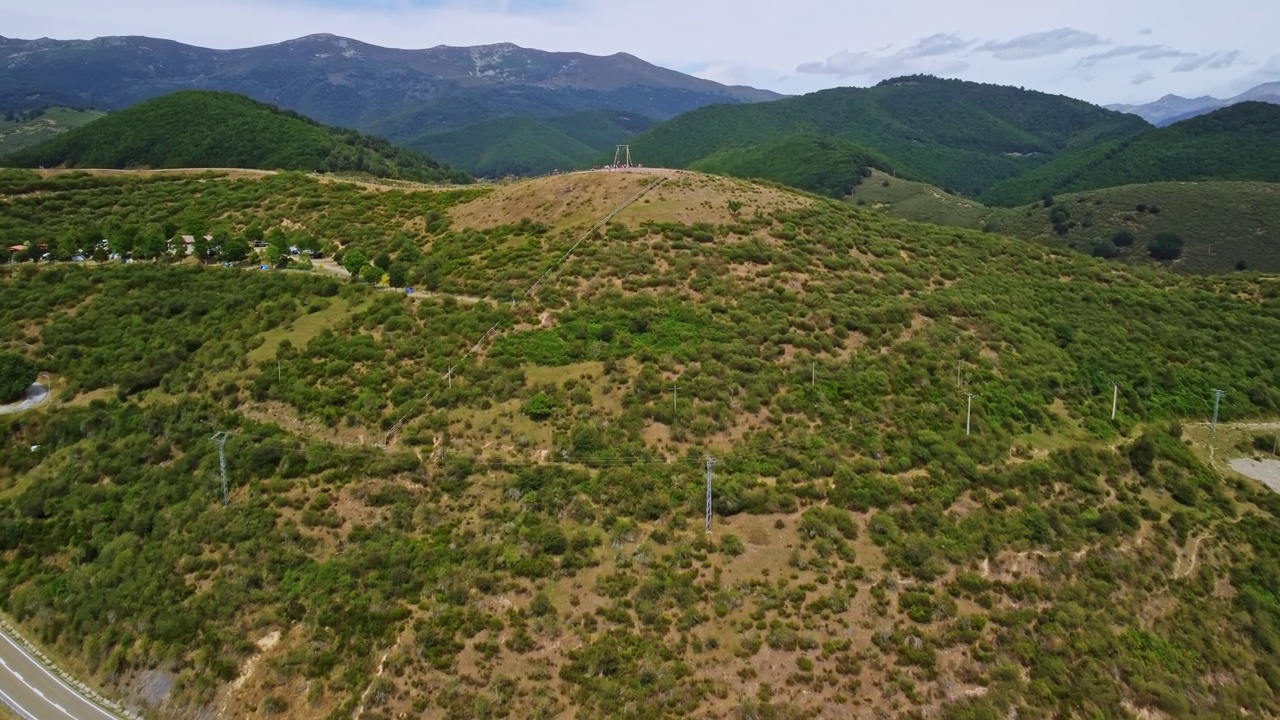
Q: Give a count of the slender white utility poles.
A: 7